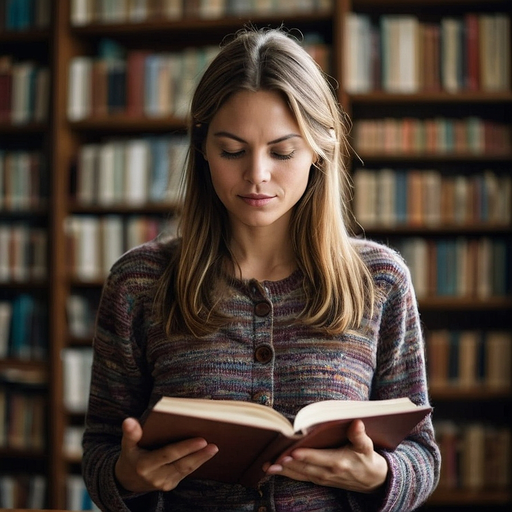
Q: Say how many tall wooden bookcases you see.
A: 3